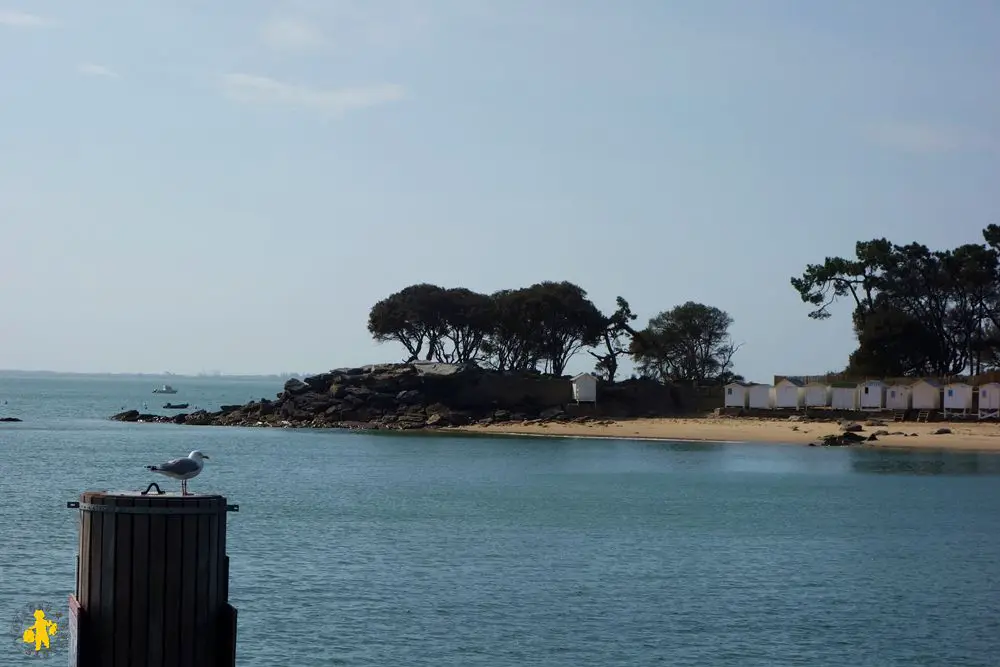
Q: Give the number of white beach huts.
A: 11